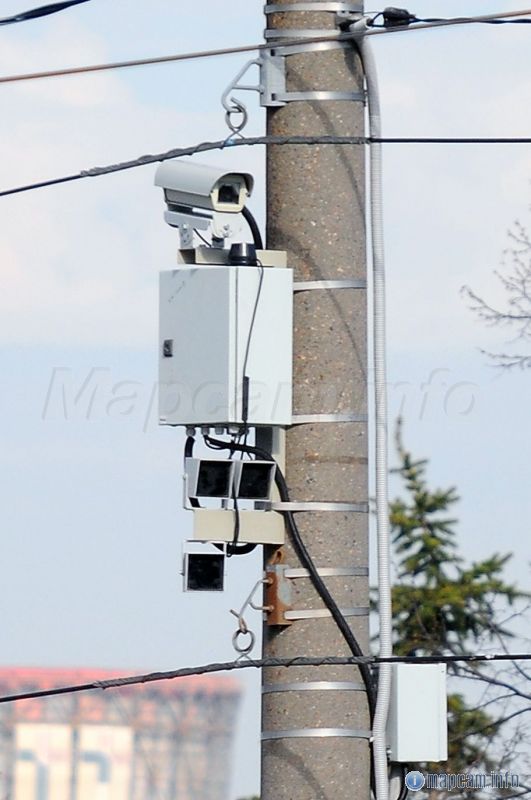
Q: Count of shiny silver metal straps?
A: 11